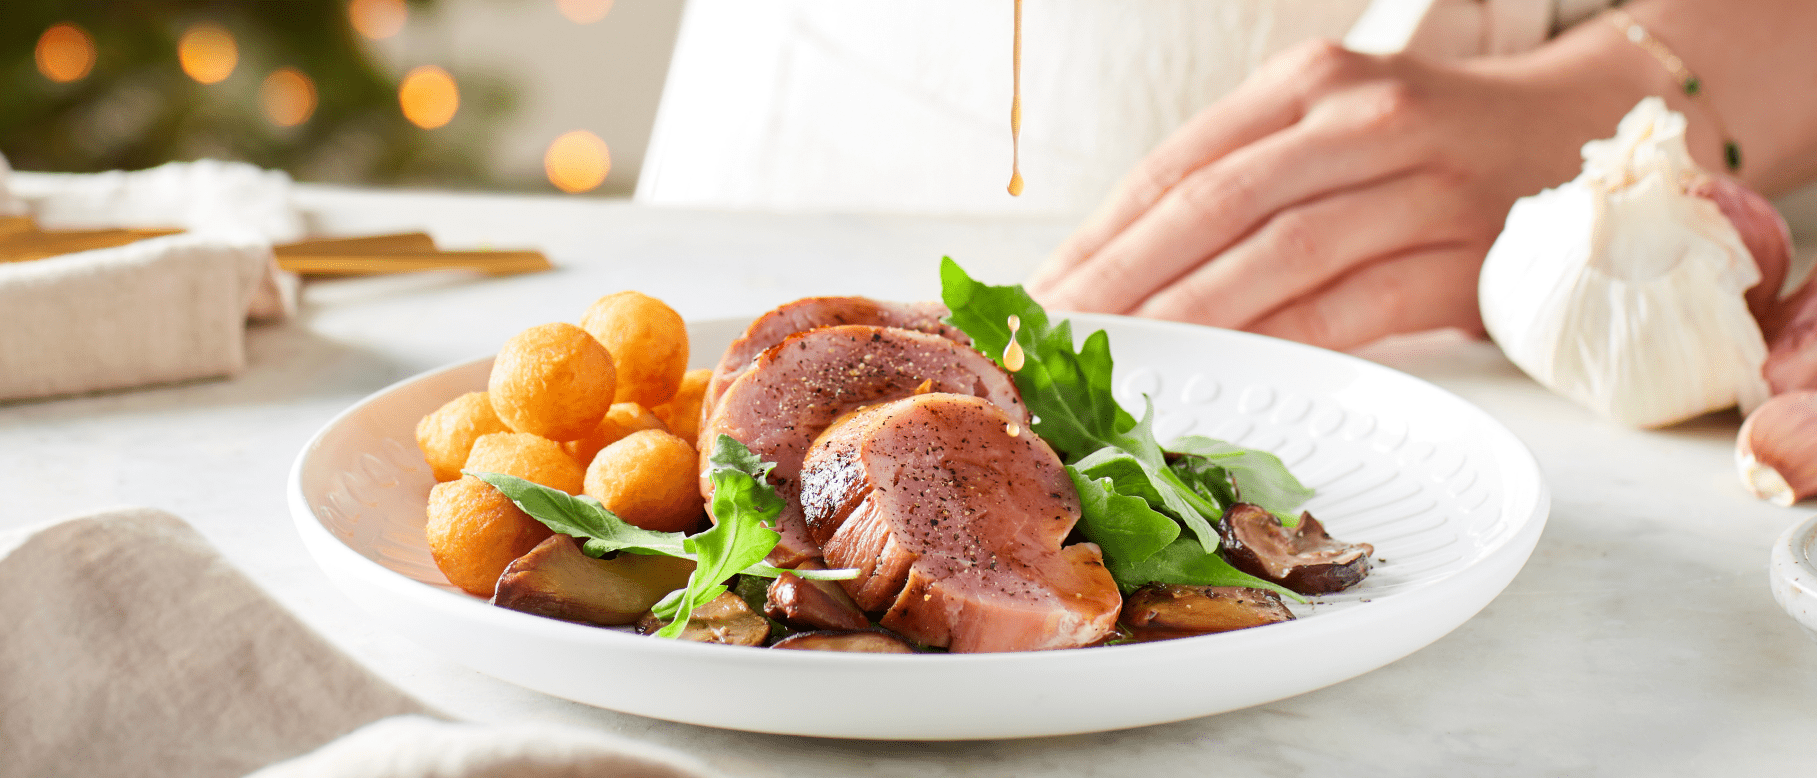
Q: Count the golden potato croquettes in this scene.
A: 8